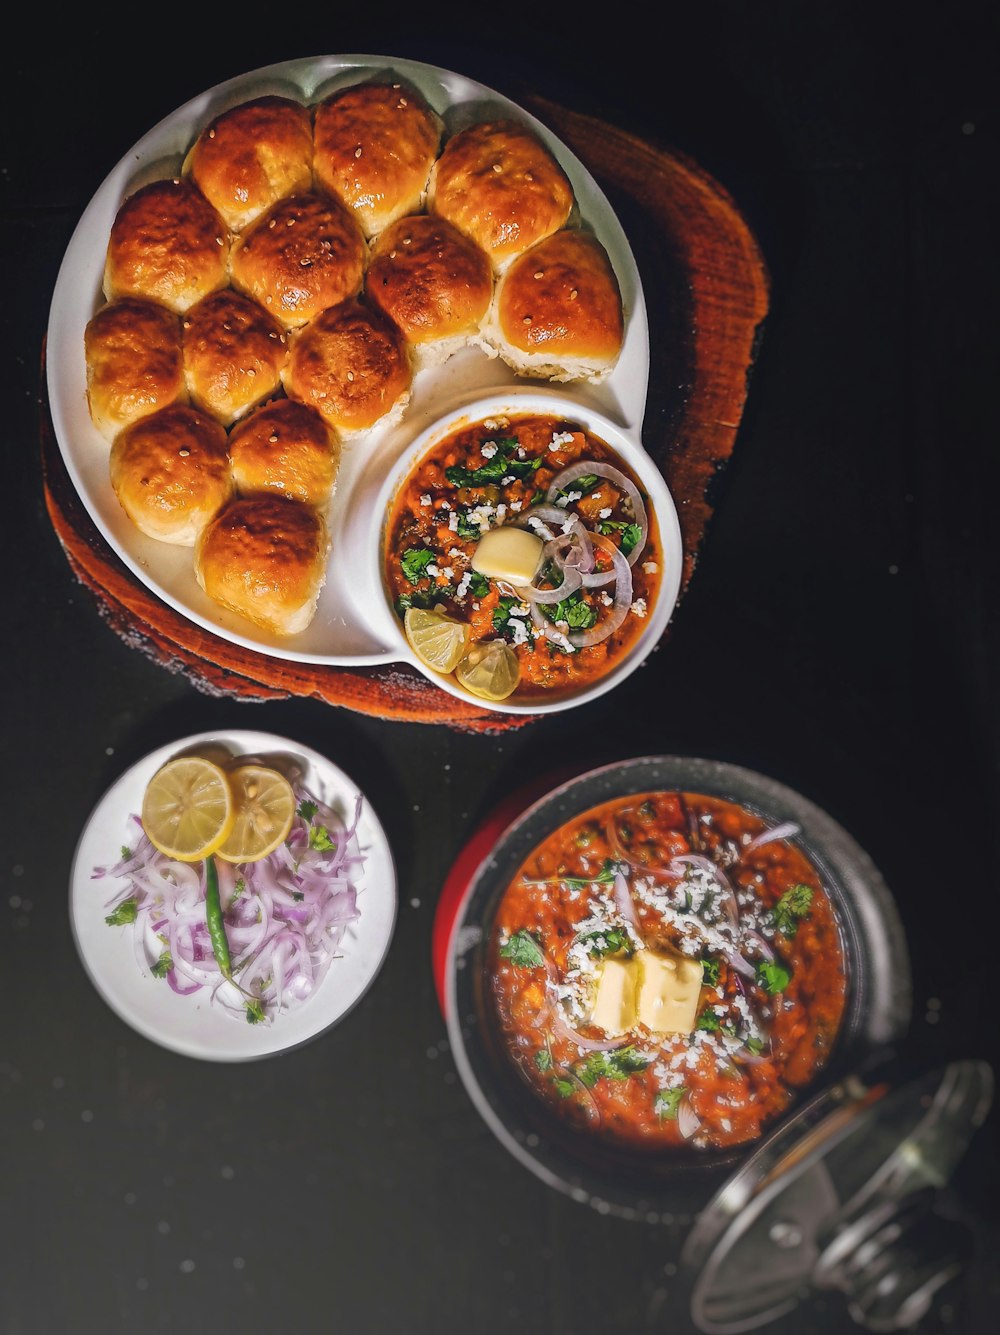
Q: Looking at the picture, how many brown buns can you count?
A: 13